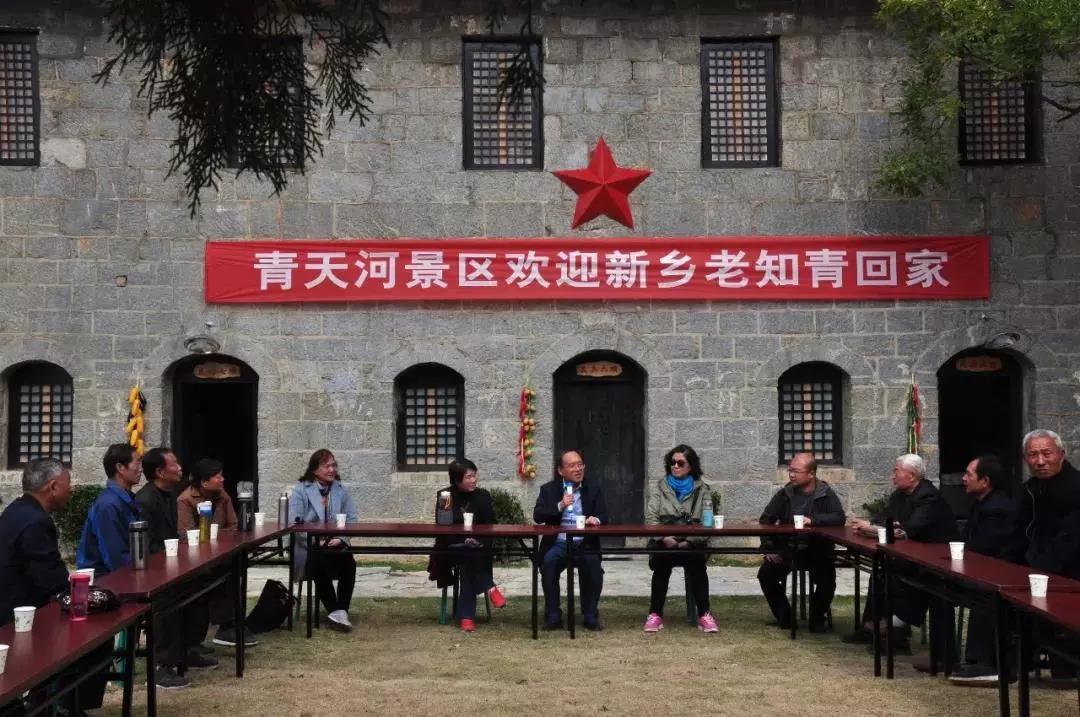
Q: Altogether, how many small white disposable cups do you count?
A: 15